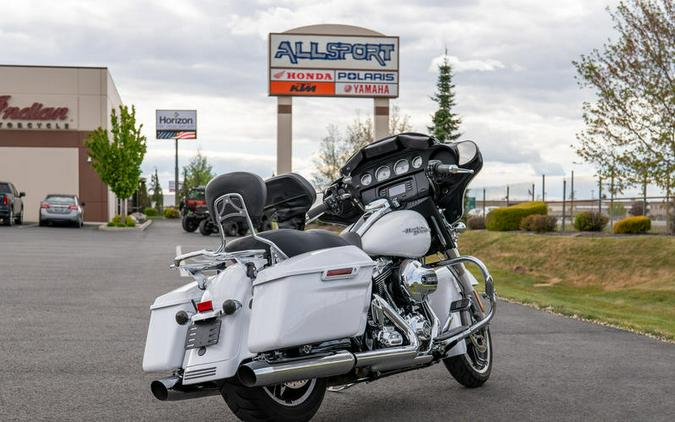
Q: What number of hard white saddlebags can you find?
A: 2